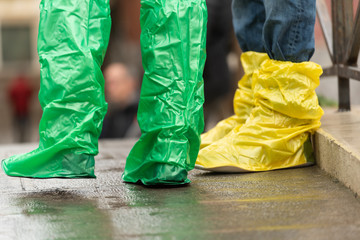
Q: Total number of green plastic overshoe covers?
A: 2